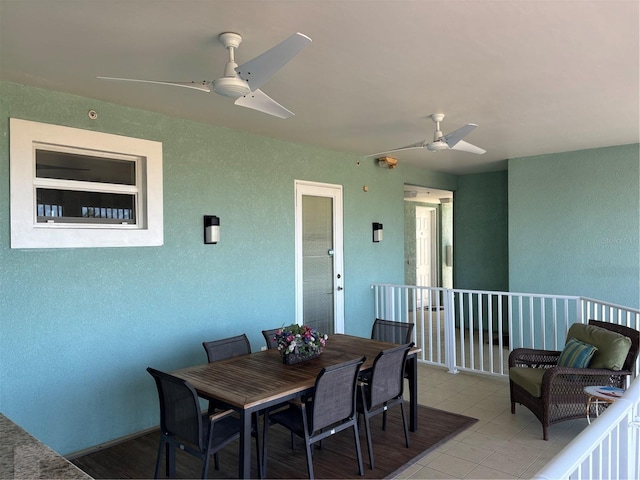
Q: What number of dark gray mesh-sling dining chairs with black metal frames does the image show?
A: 6